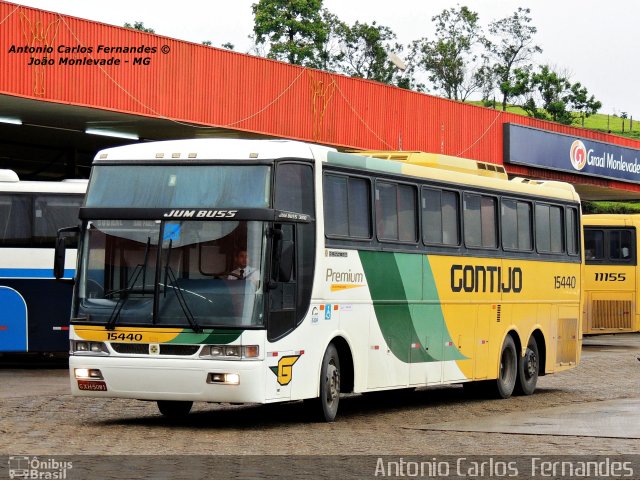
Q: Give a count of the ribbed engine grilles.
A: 2